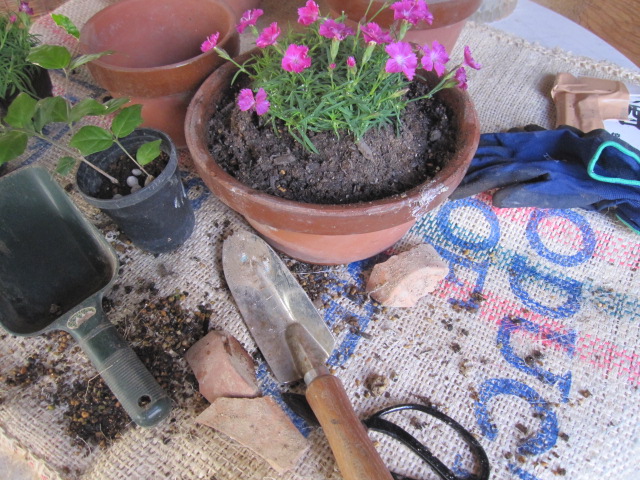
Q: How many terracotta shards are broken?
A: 3